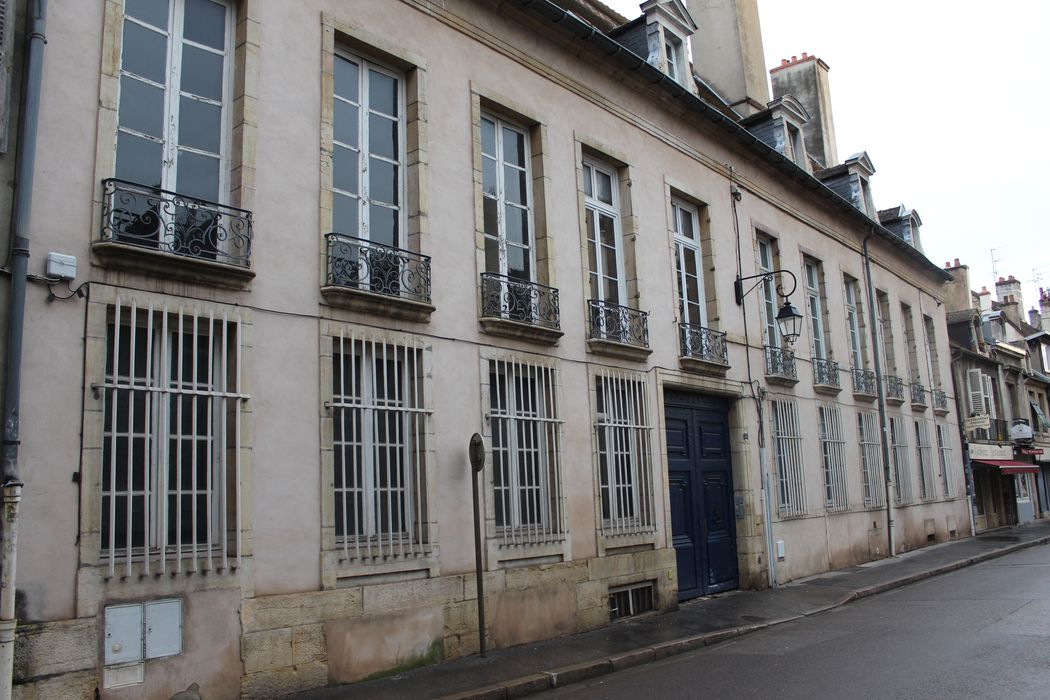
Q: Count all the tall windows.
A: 11